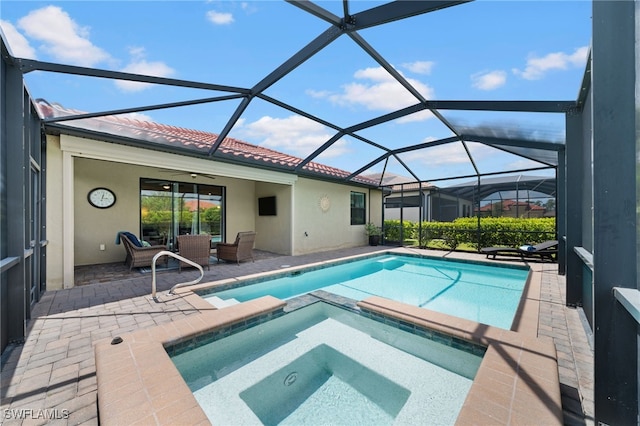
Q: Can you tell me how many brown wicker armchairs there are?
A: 3